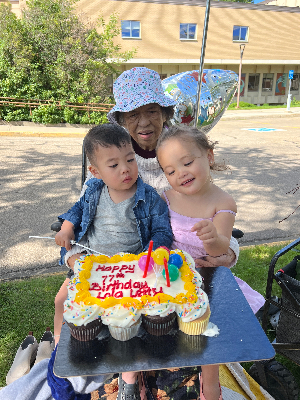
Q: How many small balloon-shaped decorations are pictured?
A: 5